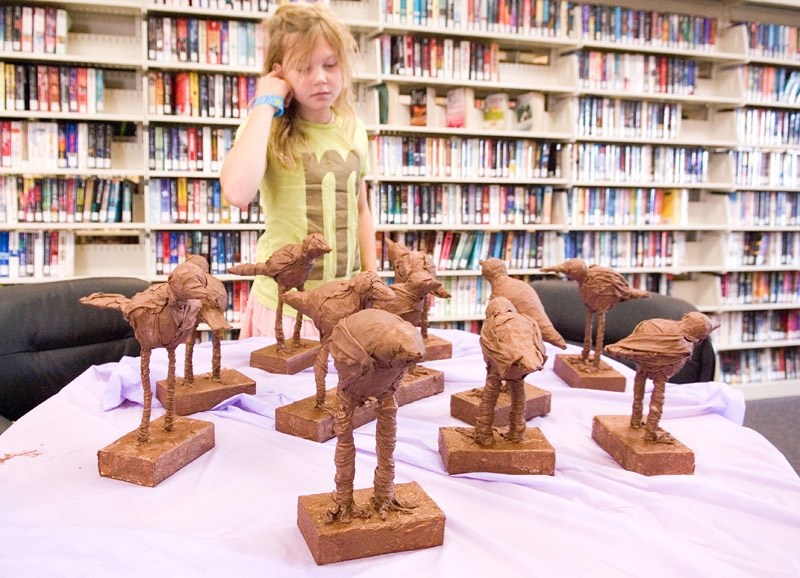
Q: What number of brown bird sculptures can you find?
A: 11